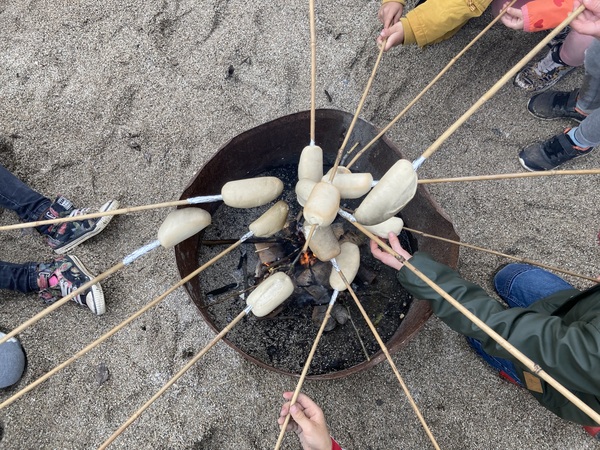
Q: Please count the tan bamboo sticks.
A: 13